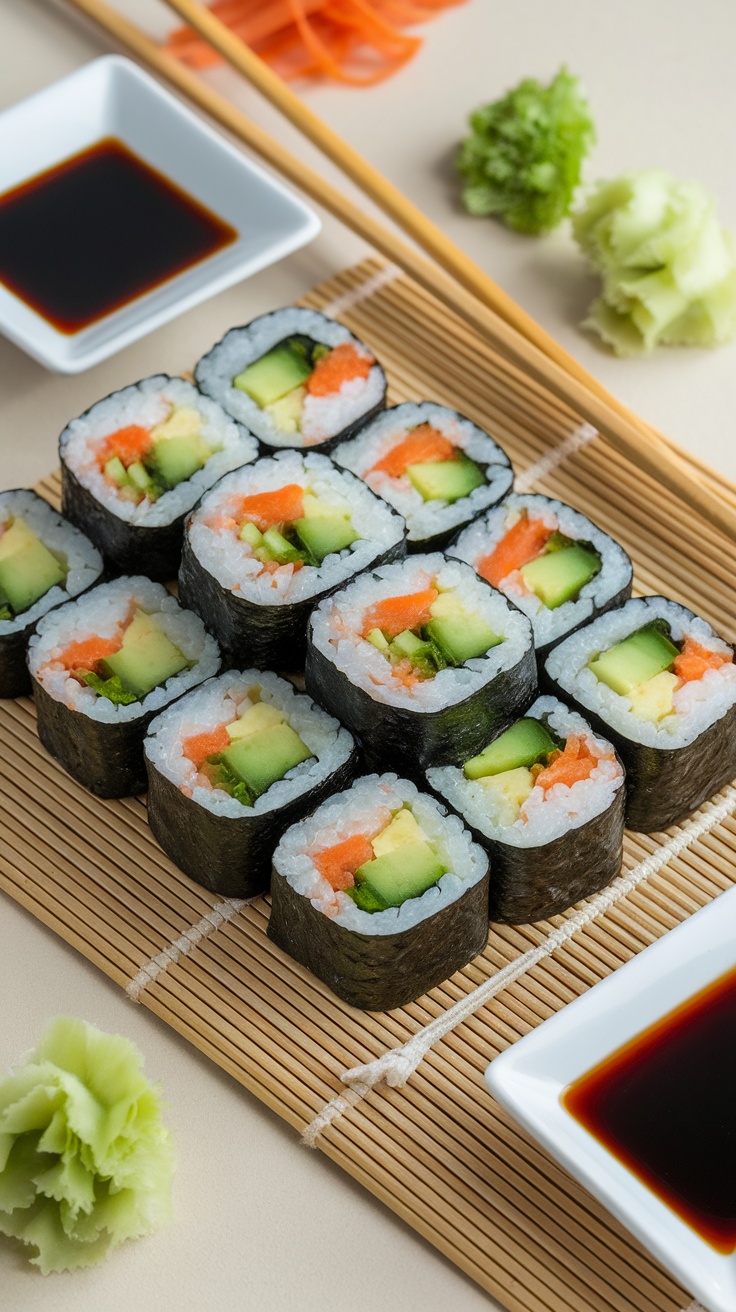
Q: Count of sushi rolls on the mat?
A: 12